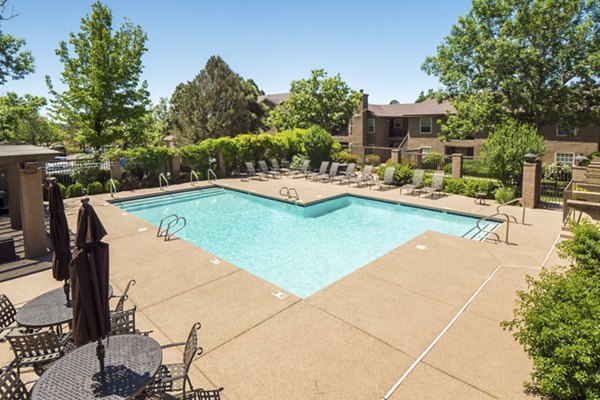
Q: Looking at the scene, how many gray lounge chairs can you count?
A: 11